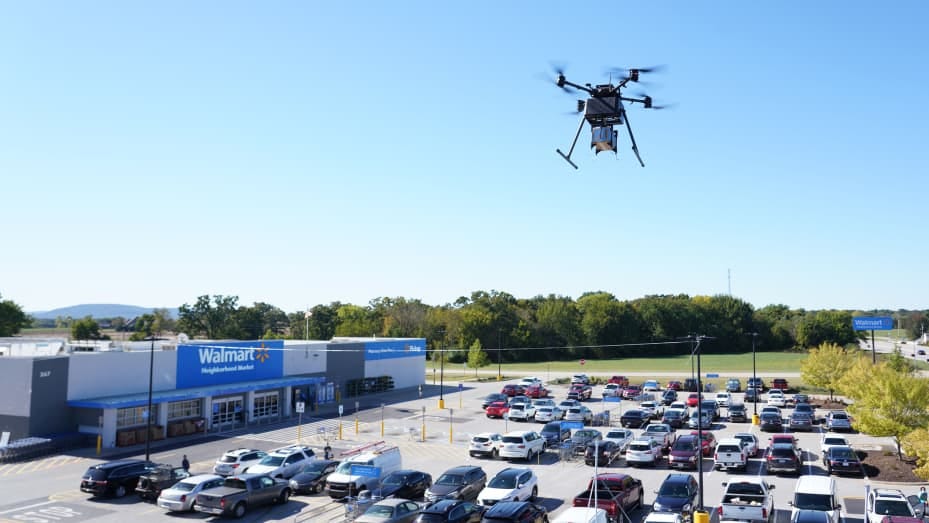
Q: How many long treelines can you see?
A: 1